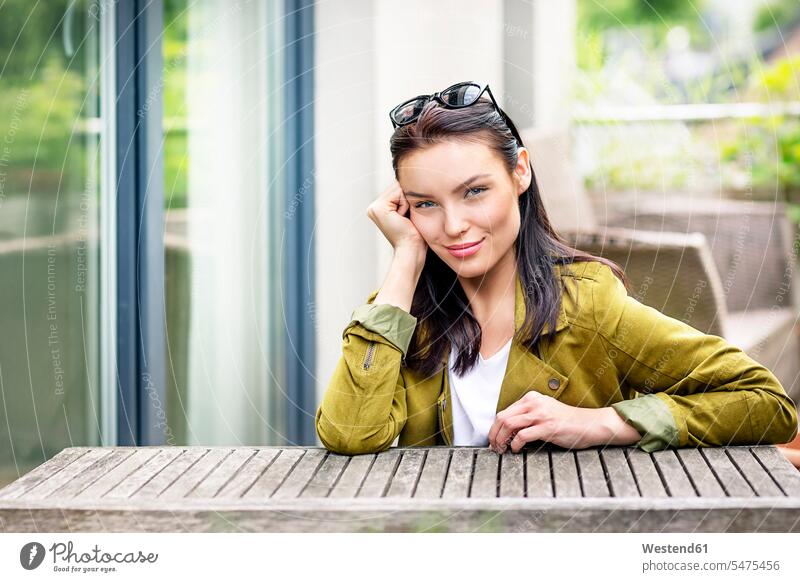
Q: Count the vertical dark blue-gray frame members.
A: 2